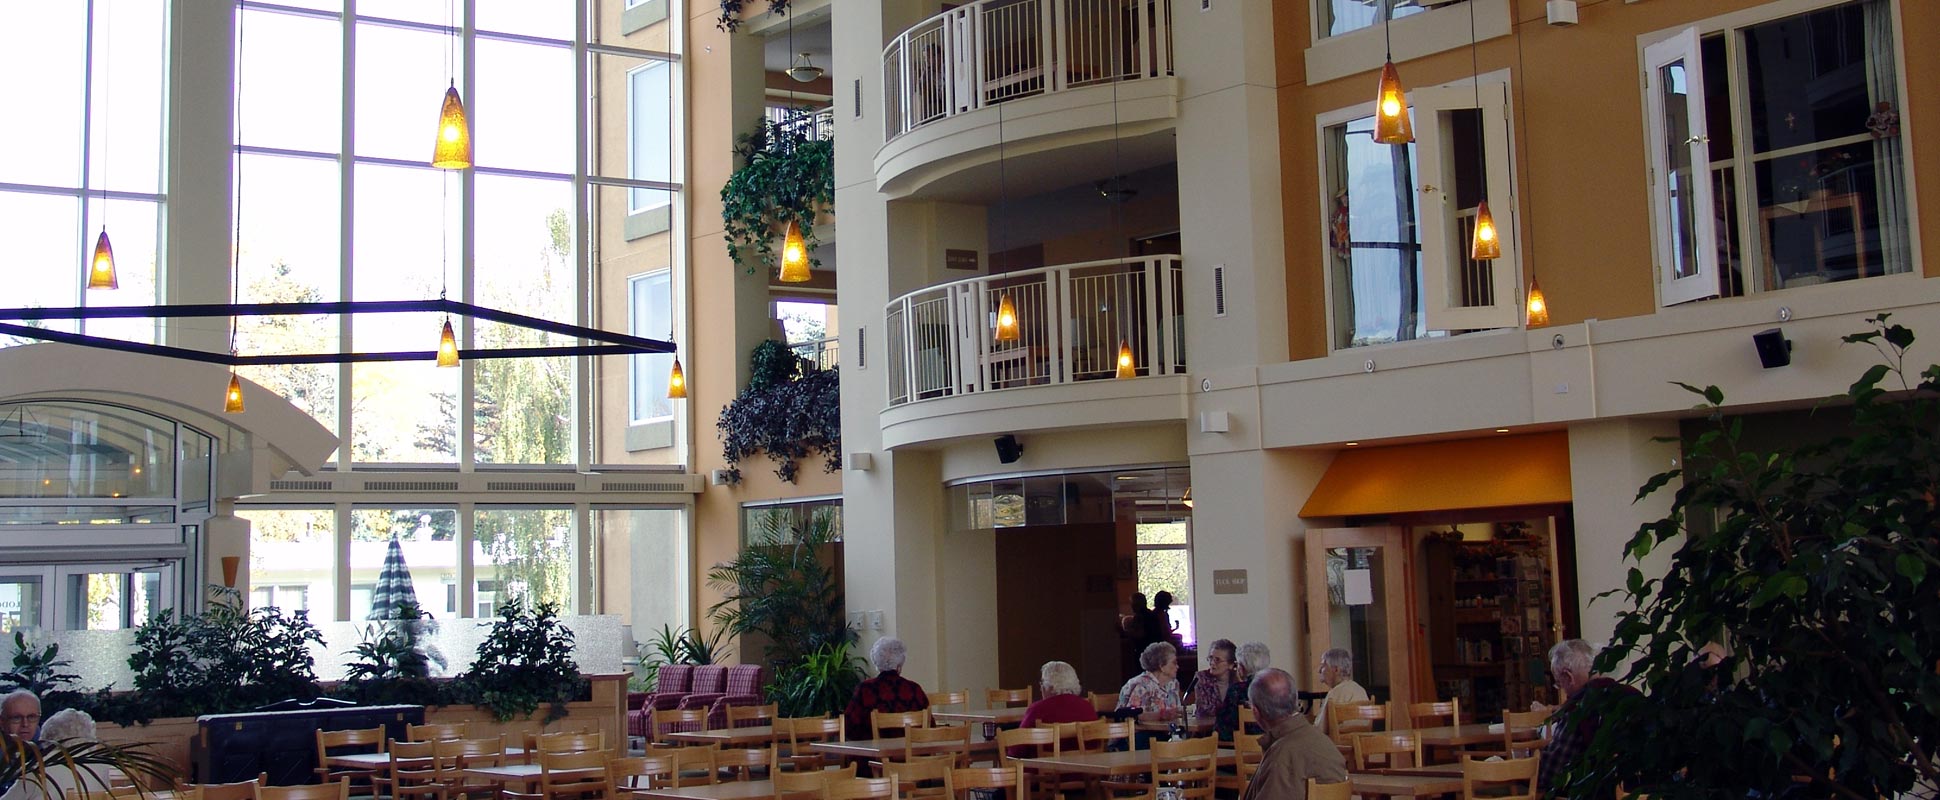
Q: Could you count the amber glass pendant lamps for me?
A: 11